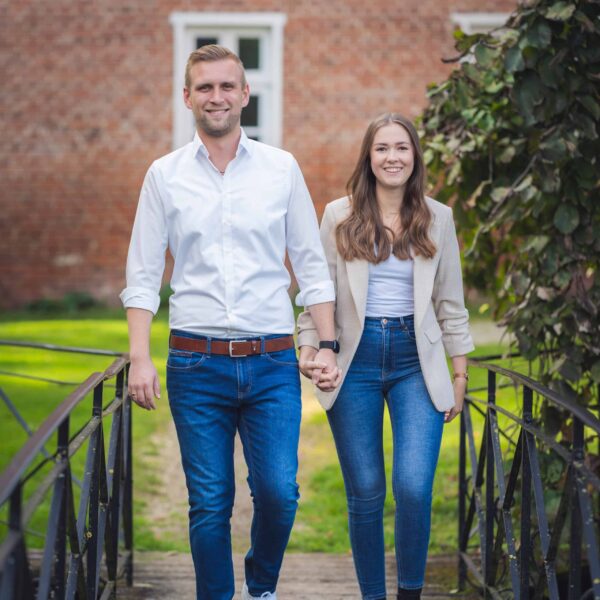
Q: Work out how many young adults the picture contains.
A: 2